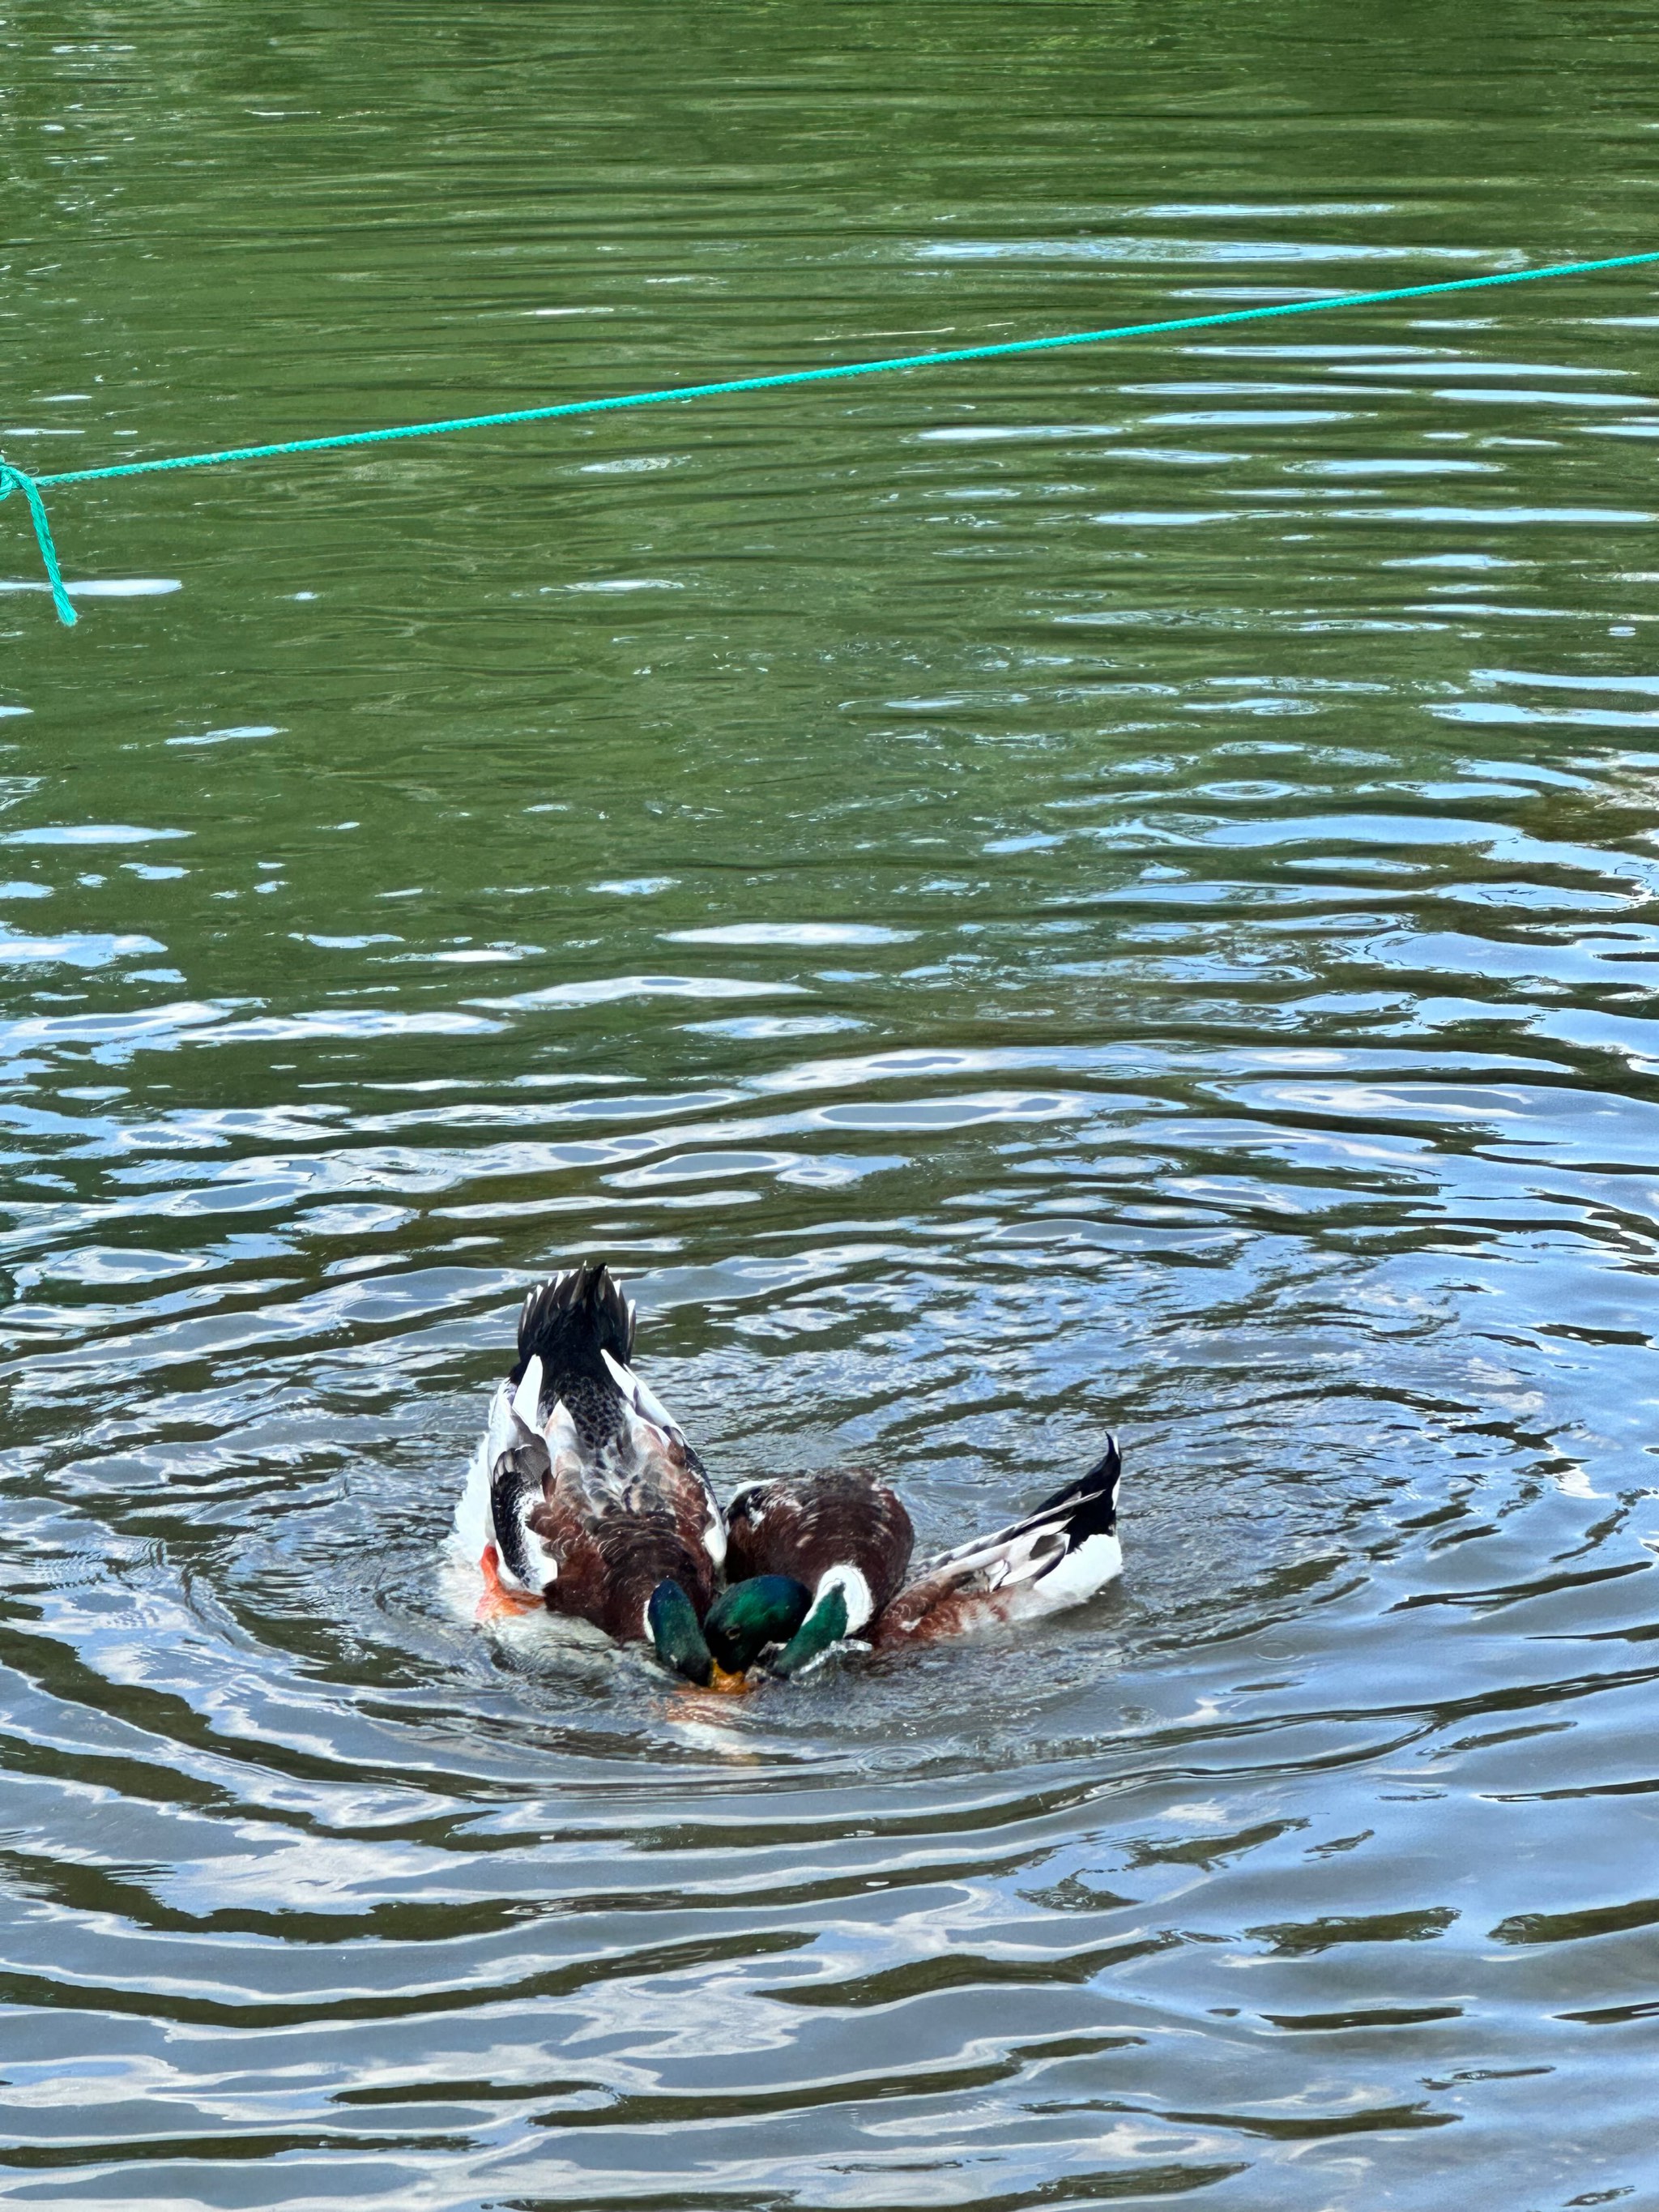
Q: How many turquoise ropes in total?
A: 1